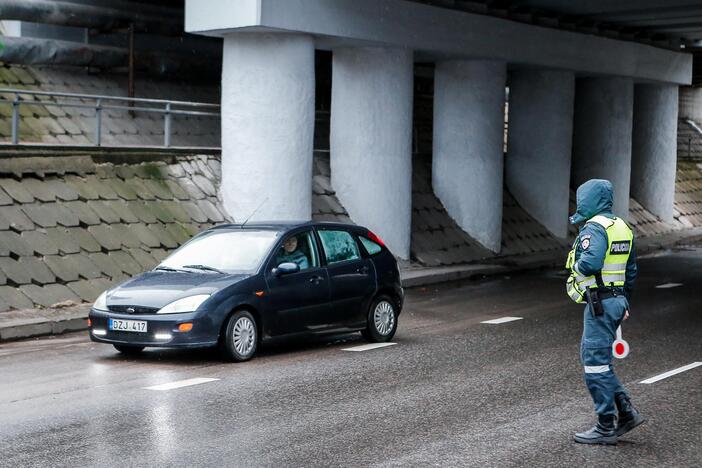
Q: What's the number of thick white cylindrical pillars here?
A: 6